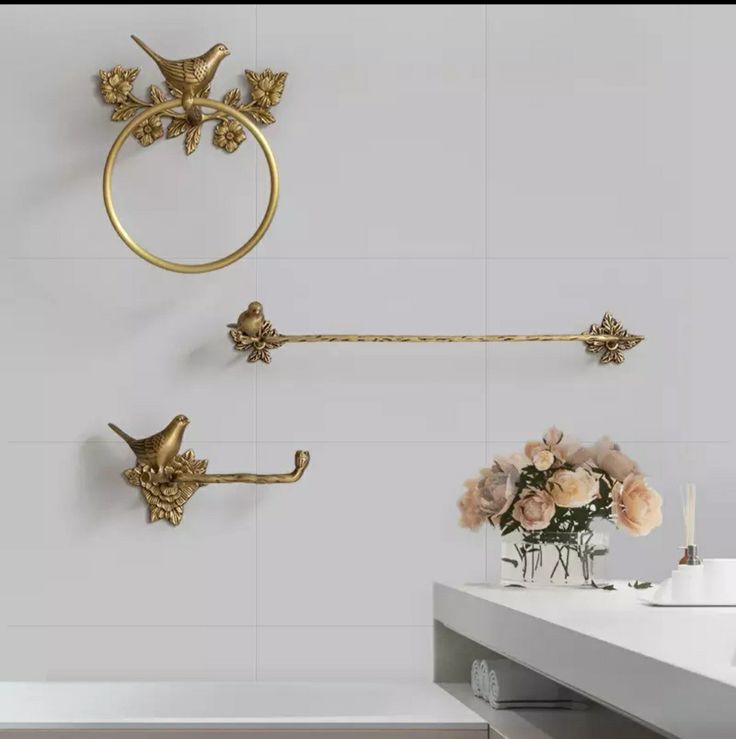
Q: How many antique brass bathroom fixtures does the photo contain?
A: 3